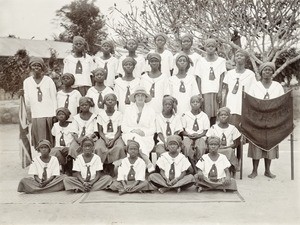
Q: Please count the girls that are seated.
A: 11